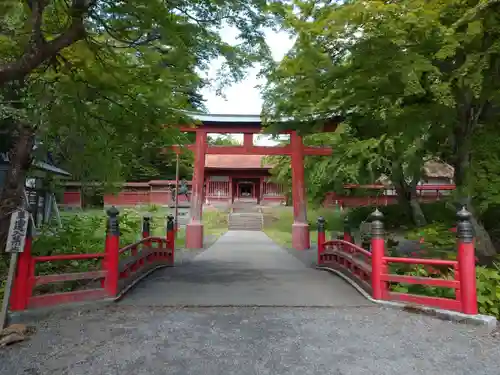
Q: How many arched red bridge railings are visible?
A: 2